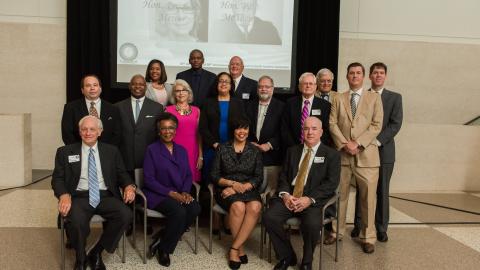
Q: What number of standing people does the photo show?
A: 12